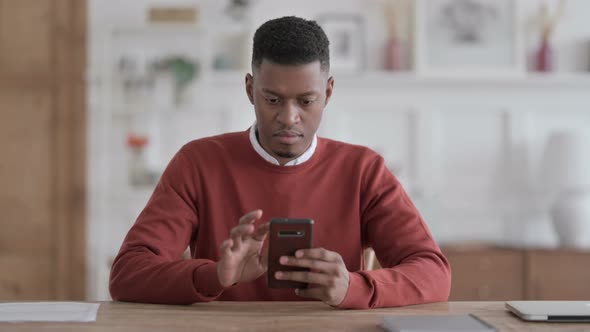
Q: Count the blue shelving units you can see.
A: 0